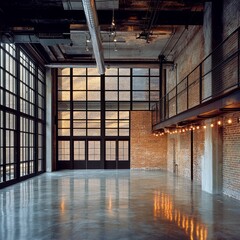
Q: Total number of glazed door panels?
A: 5